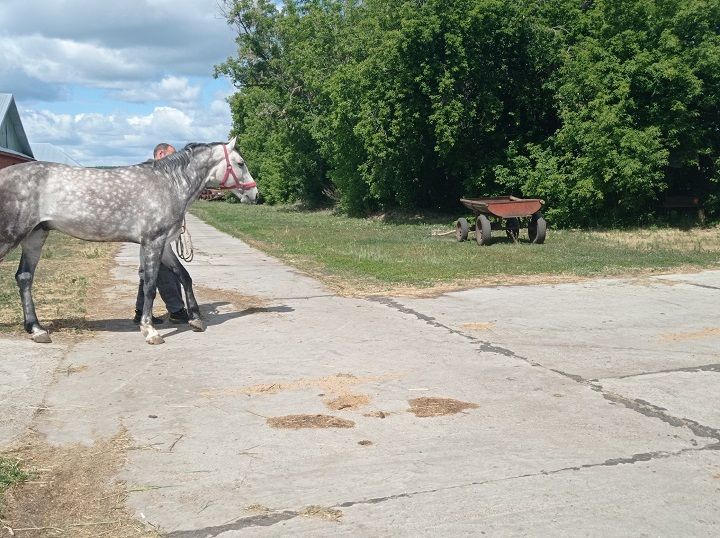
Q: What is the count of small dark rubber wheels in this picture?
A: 4